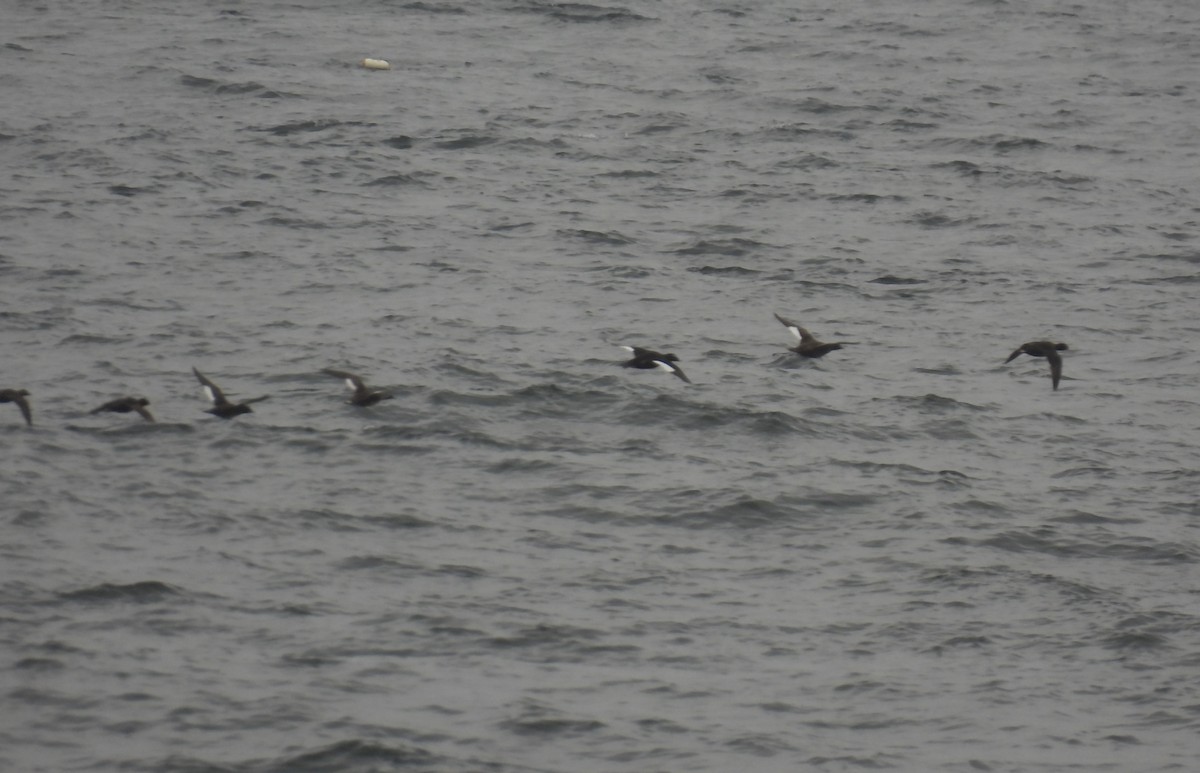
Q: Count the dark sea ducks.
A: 7